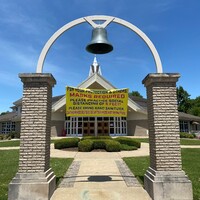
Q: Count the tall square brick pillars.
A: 2